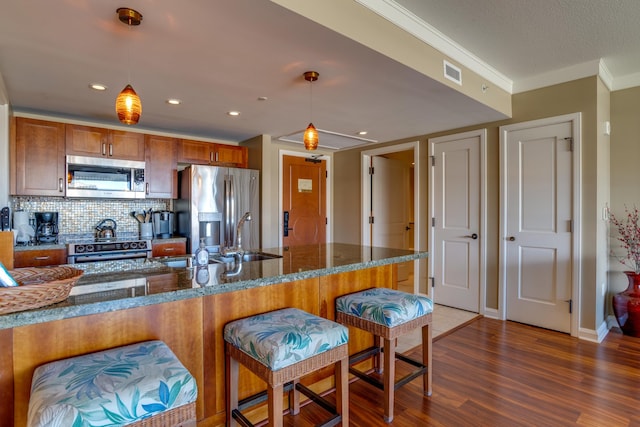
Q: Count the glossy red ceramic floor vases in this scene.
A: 1